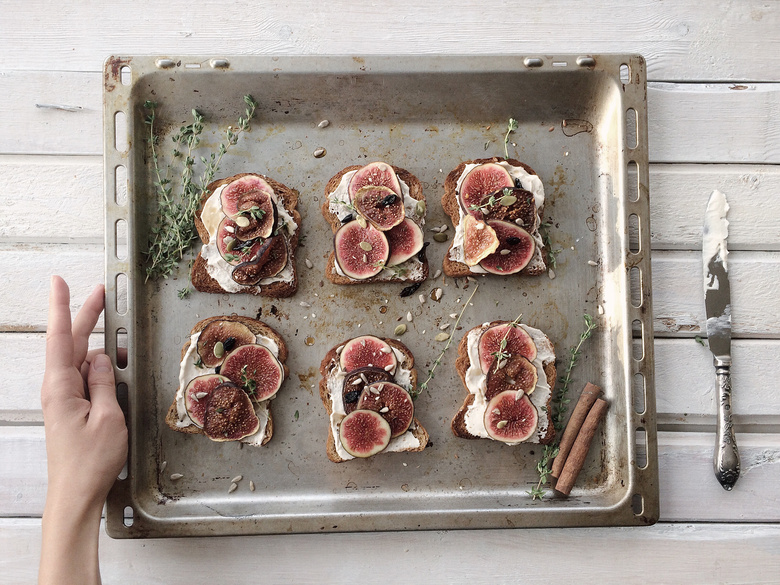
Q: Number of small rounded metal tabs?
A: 4